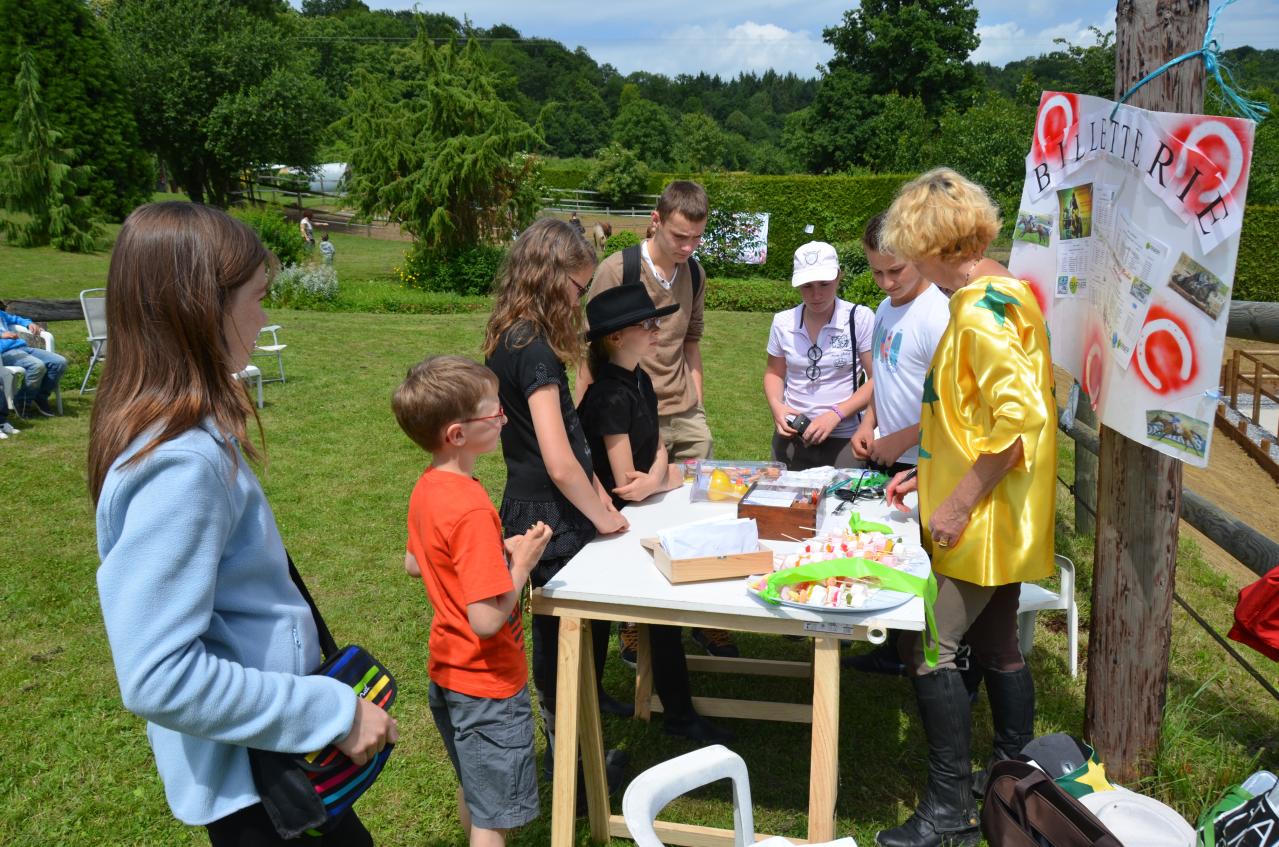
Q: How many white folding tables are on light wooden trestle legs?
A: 1